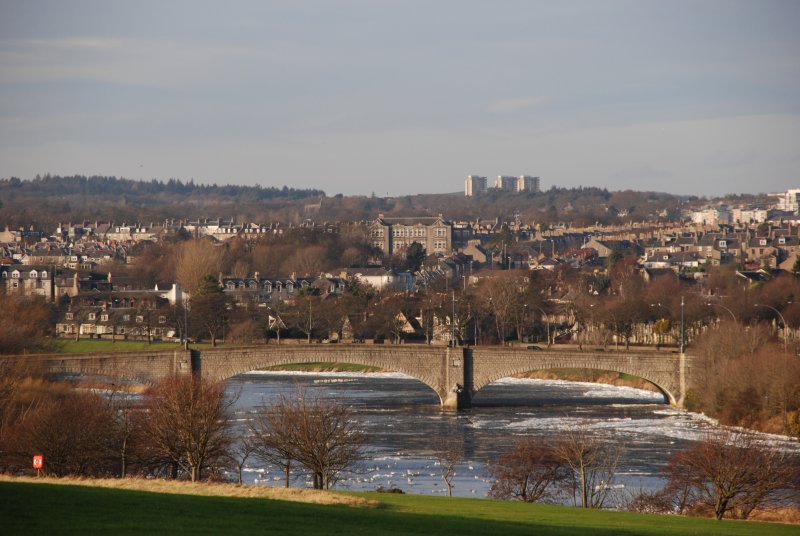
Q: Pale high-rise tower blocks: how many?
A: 3